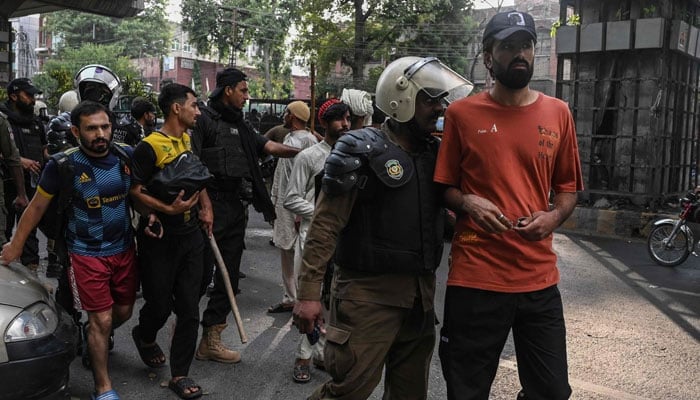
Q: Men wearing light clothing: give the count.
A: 2